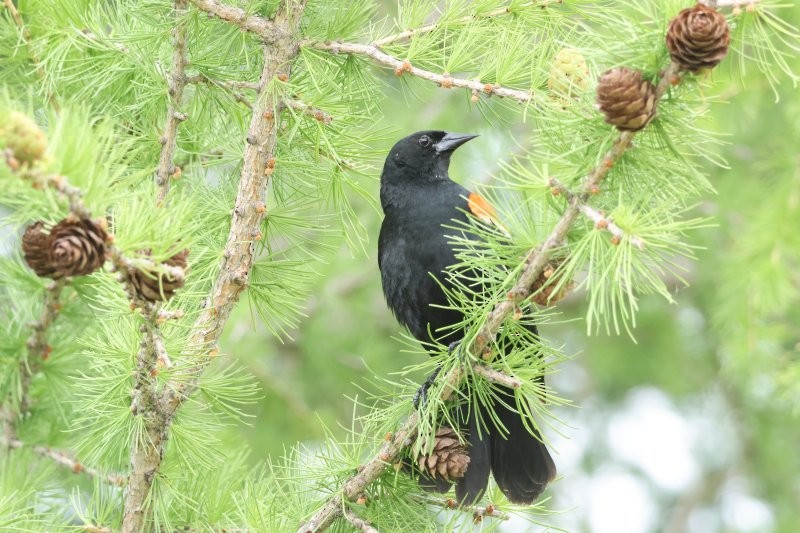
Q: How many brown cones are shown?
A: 7